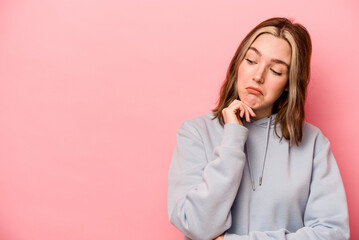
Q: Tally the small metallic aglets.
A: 2